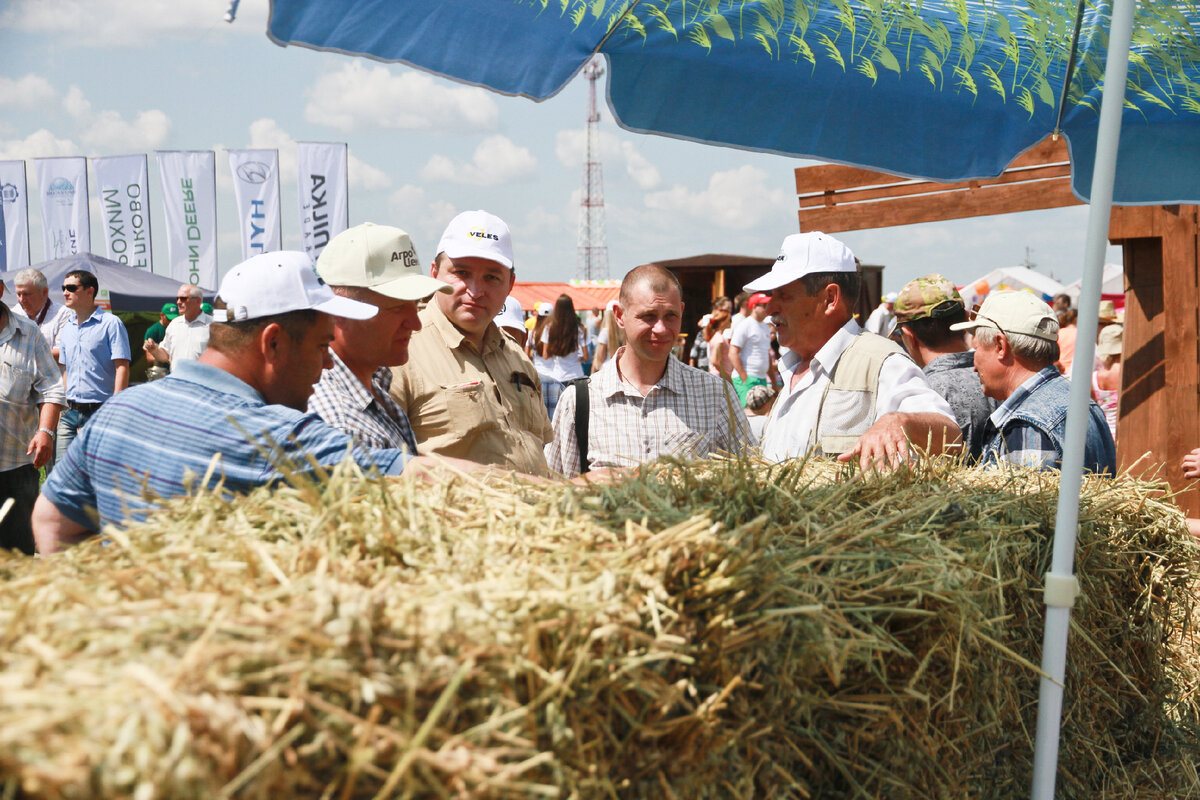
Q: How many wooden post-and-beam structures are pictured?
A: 1